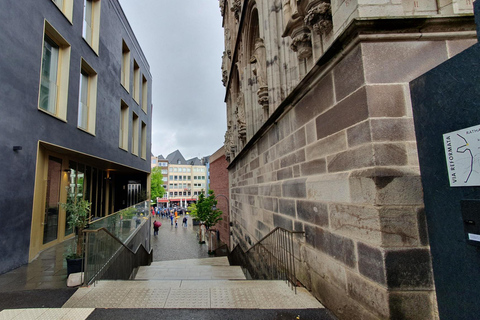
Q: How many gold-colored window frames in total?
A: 10